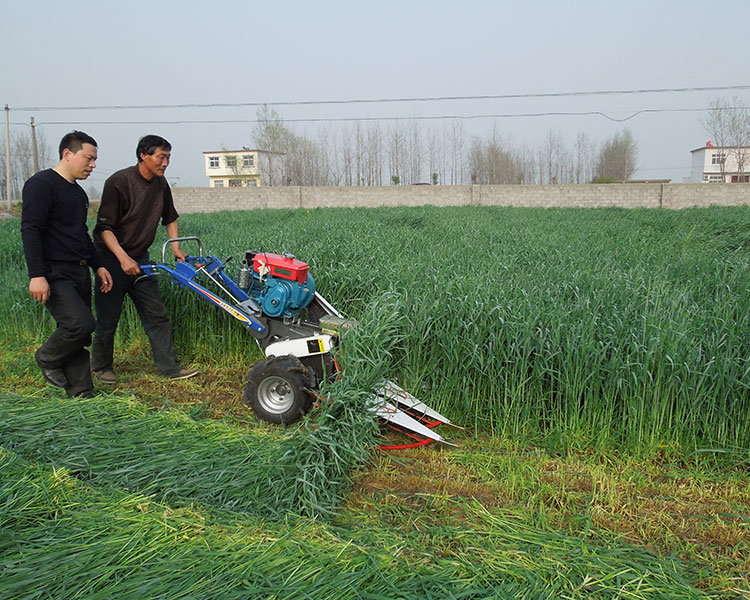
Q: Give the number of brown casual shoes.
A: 2